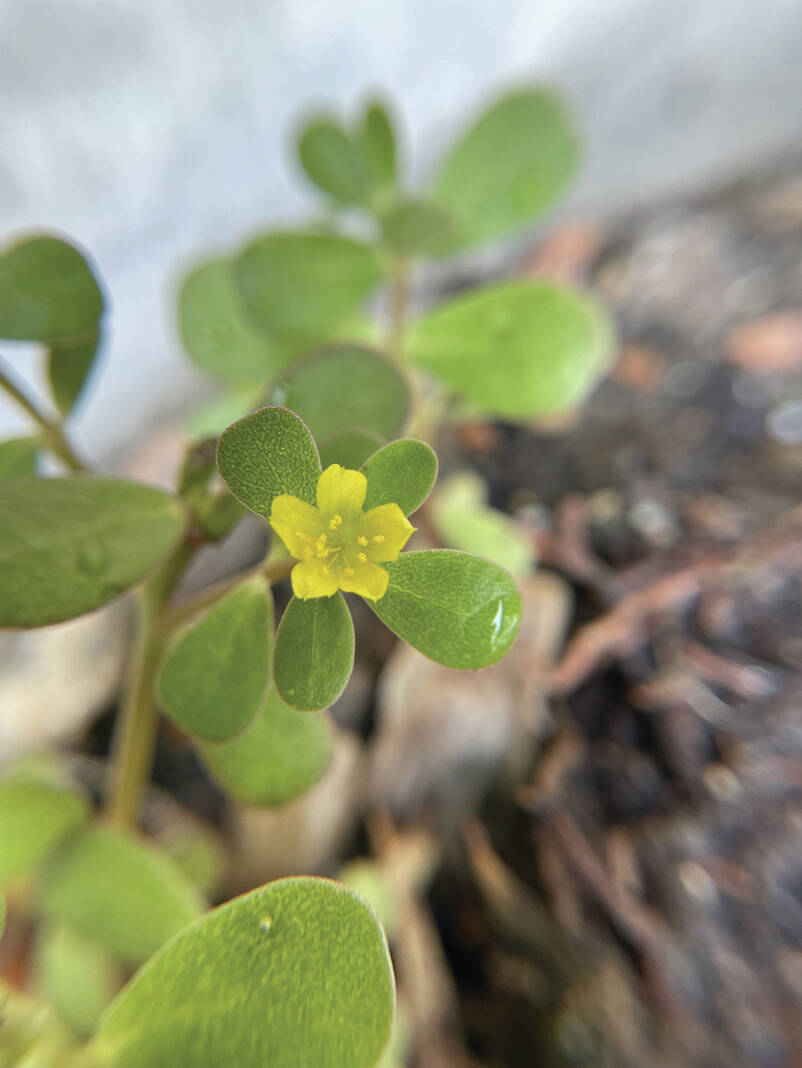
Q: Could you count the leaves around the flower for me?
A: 4